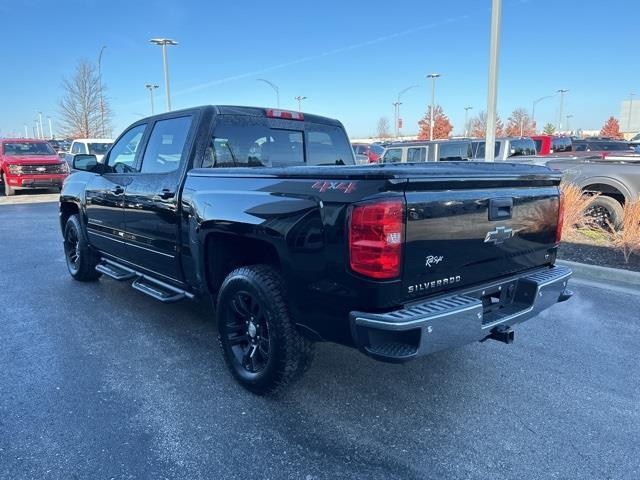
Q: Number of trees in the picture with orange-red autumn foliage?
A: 4